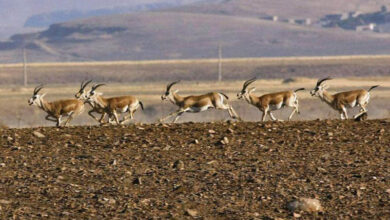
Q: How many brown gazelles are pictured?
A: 6